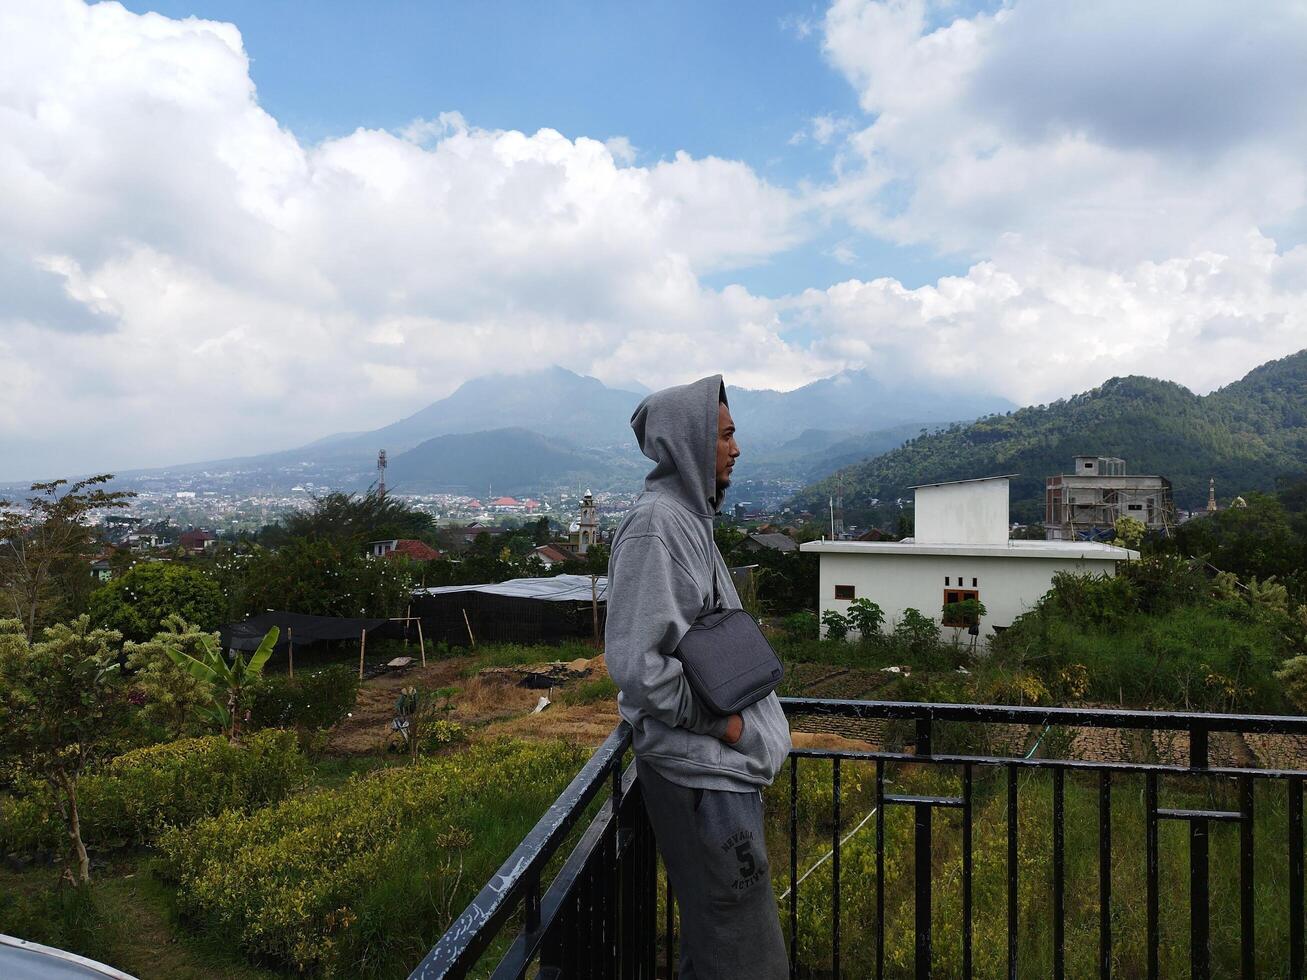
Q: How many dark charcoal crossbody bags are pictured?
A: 1